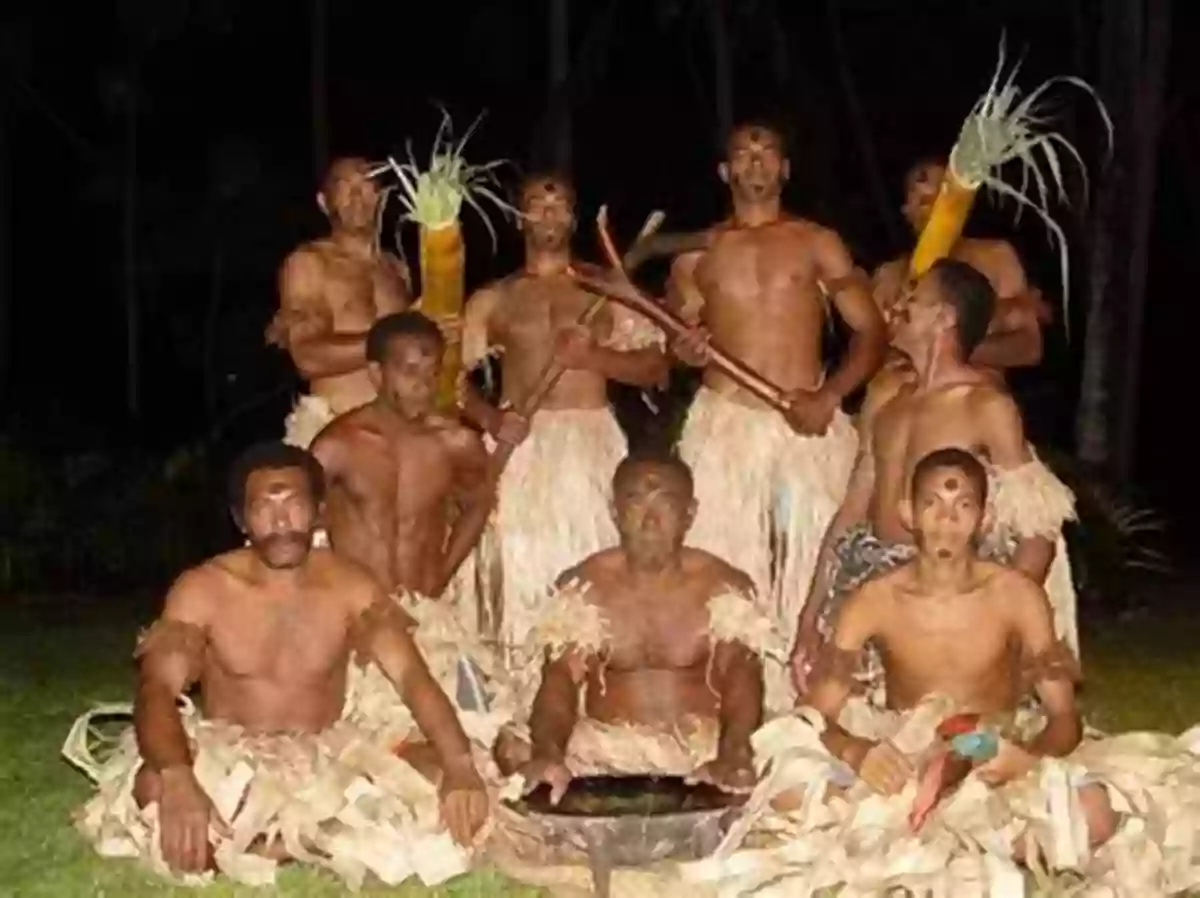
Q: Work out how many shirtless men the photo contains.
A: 9